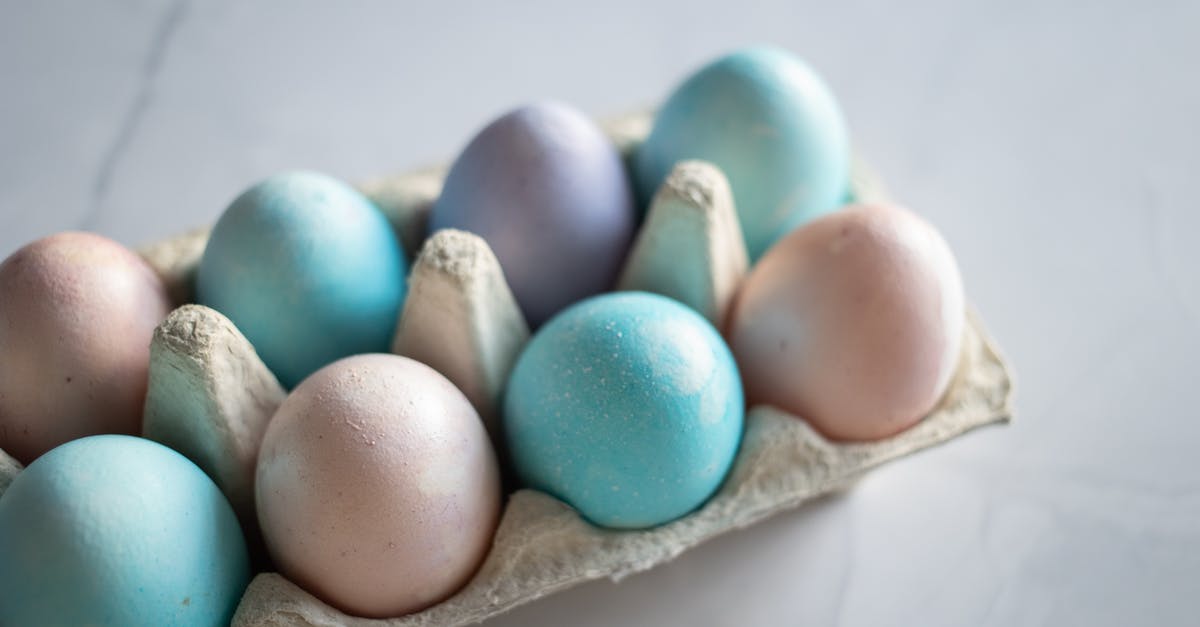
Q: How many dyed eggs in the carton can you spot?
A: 8